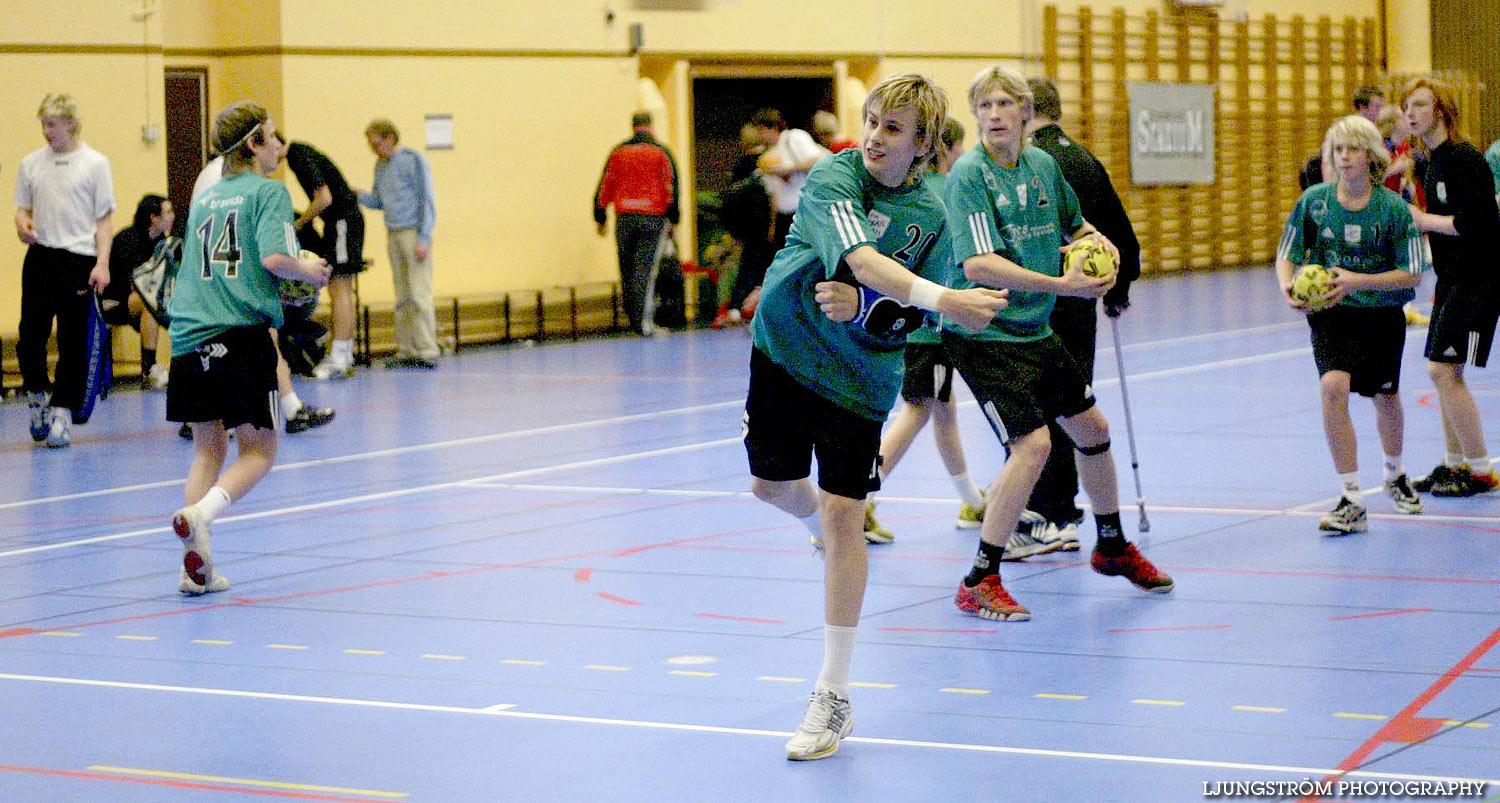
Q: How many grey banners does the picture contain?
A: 1